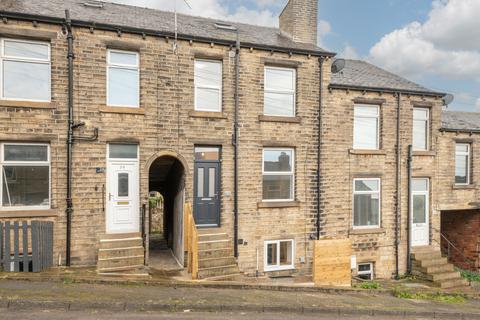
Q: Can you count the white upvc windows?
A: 12